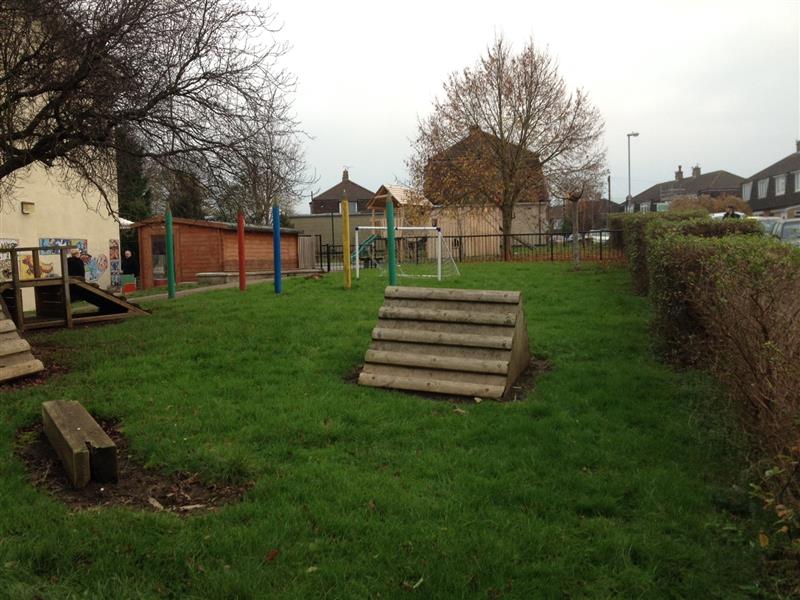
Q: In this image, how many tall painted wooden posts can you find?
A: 5